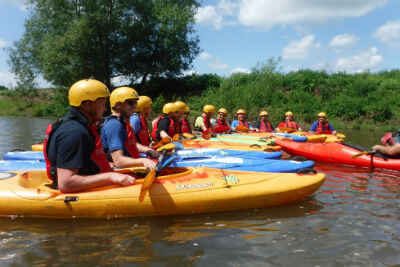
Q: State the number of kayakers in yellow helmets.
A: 12